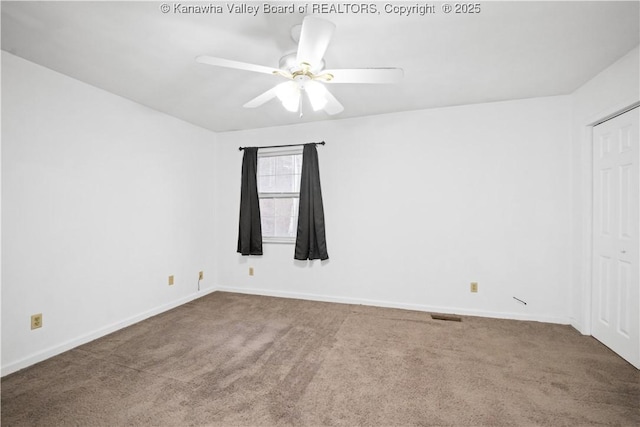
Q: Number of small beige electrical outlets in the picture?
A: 5